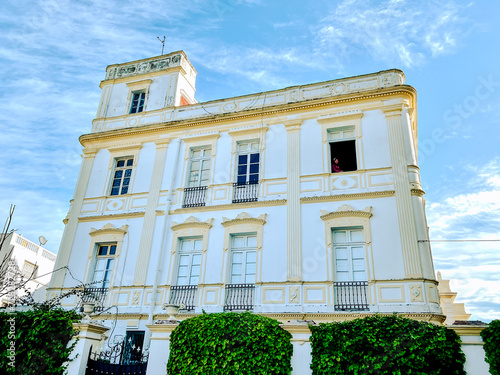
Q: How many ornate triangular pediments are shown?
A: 4